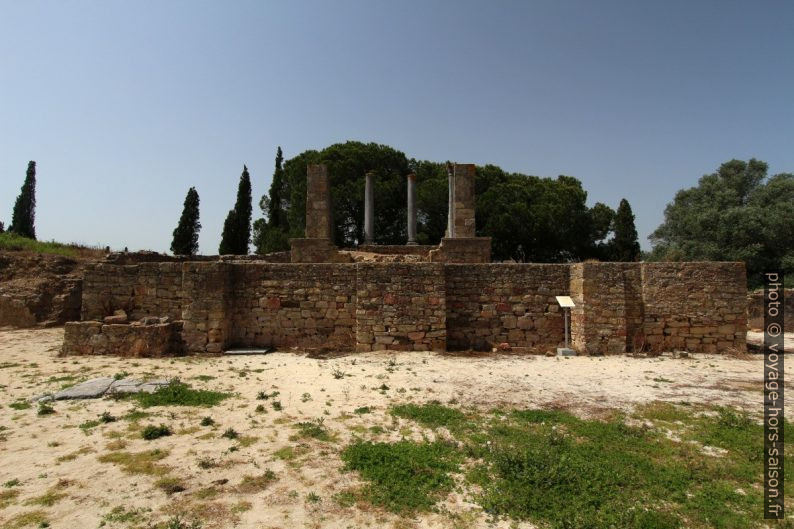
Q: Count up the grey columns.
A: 3